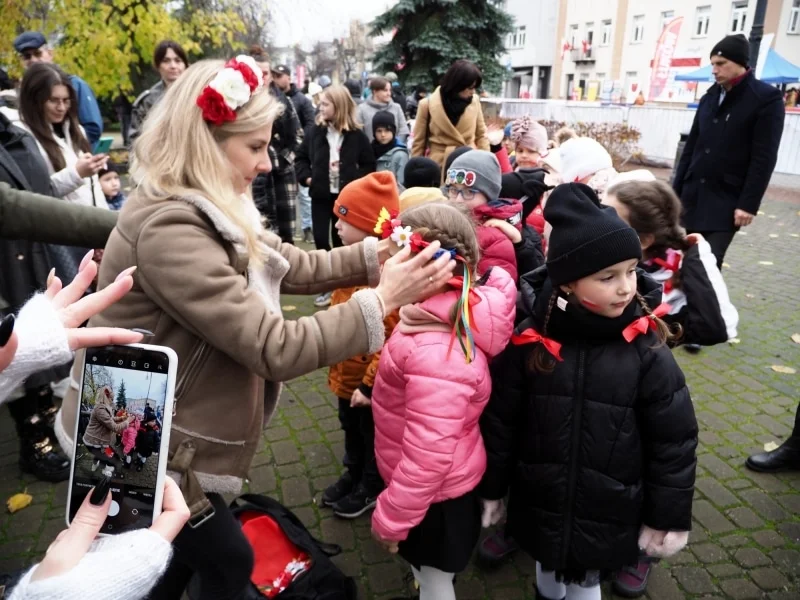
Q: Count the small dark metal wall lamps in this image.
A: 0